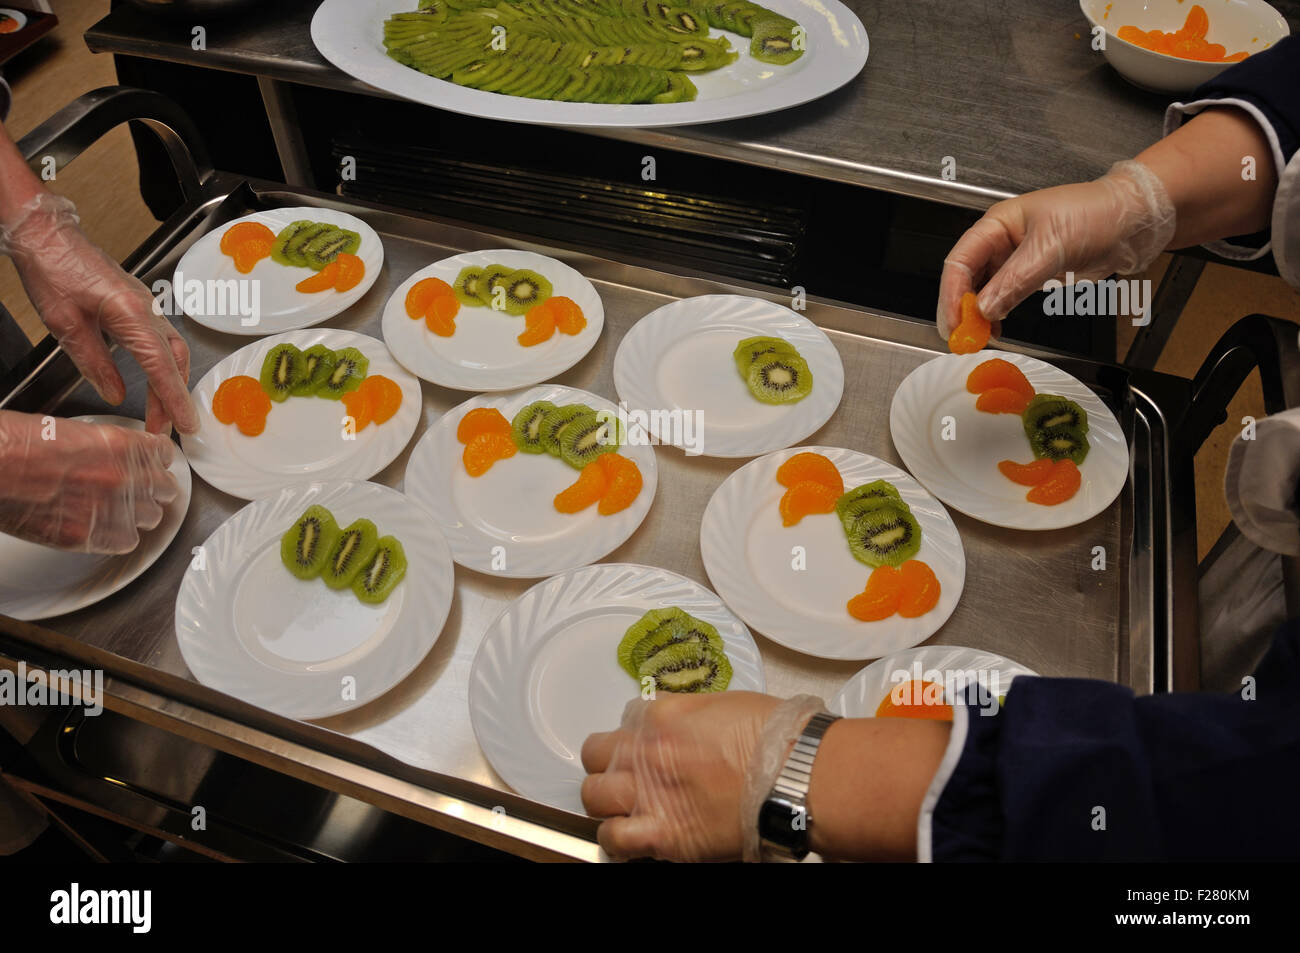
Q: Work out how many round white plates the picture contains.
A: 11